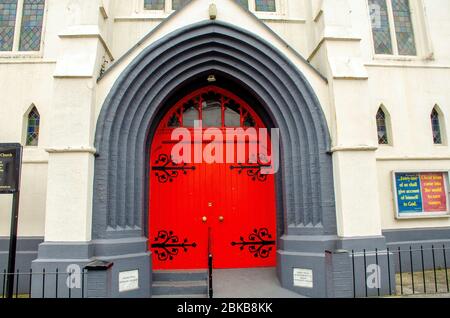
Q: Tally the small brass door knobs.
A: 2